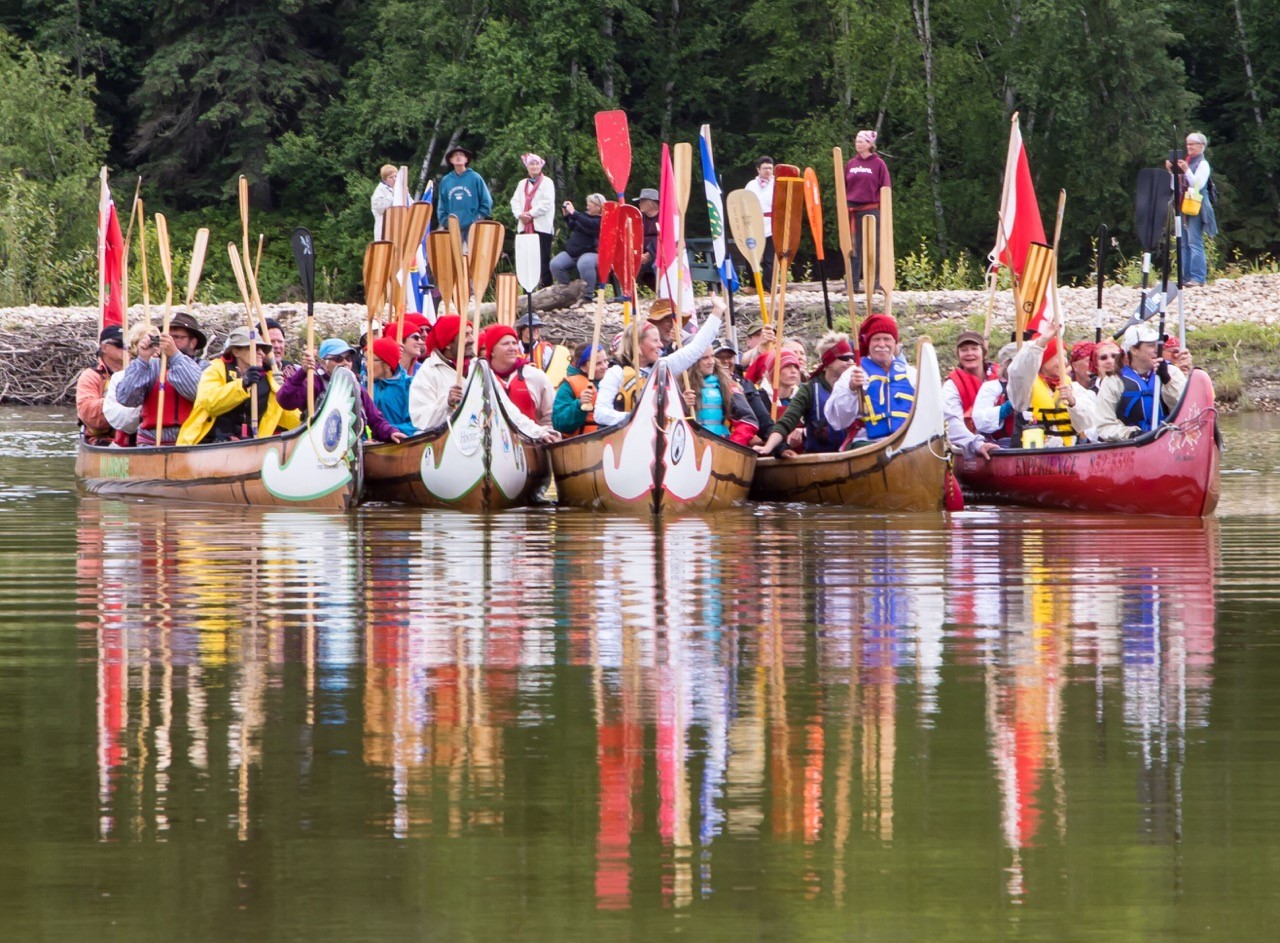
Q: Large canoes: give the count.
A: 5